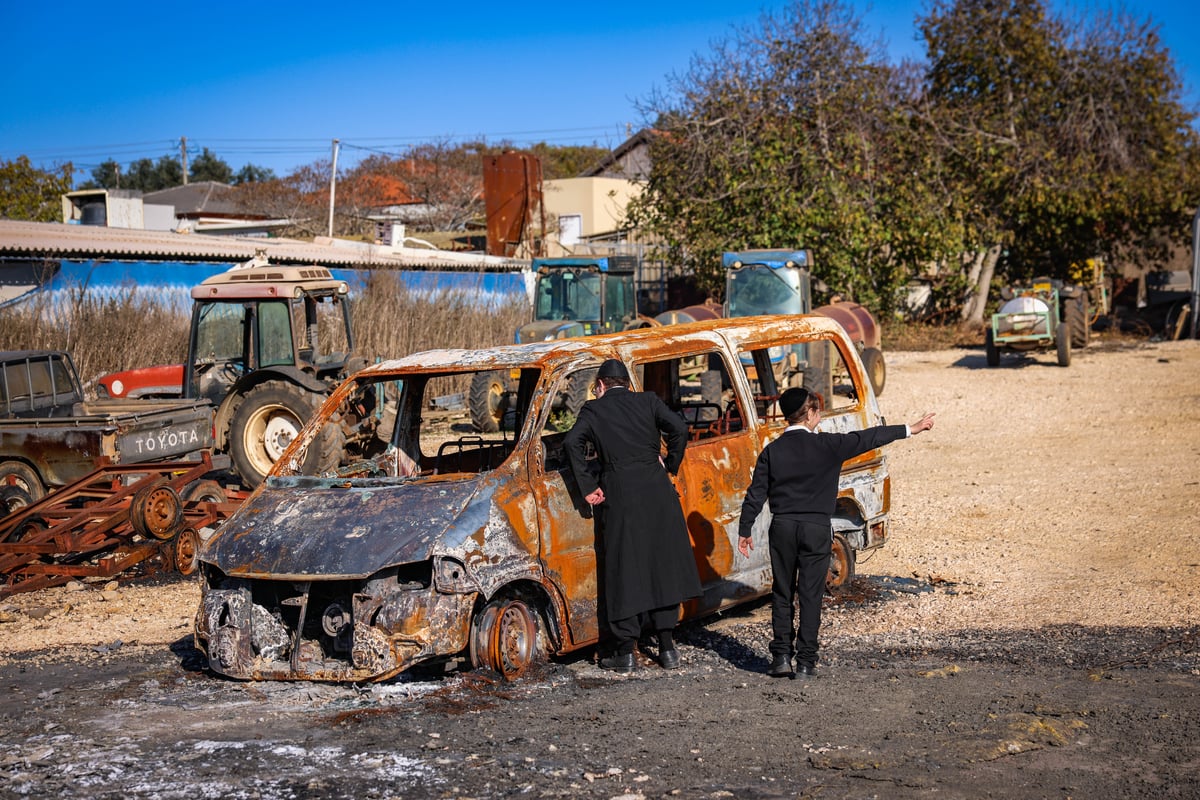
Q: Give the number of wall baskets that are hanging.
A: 0